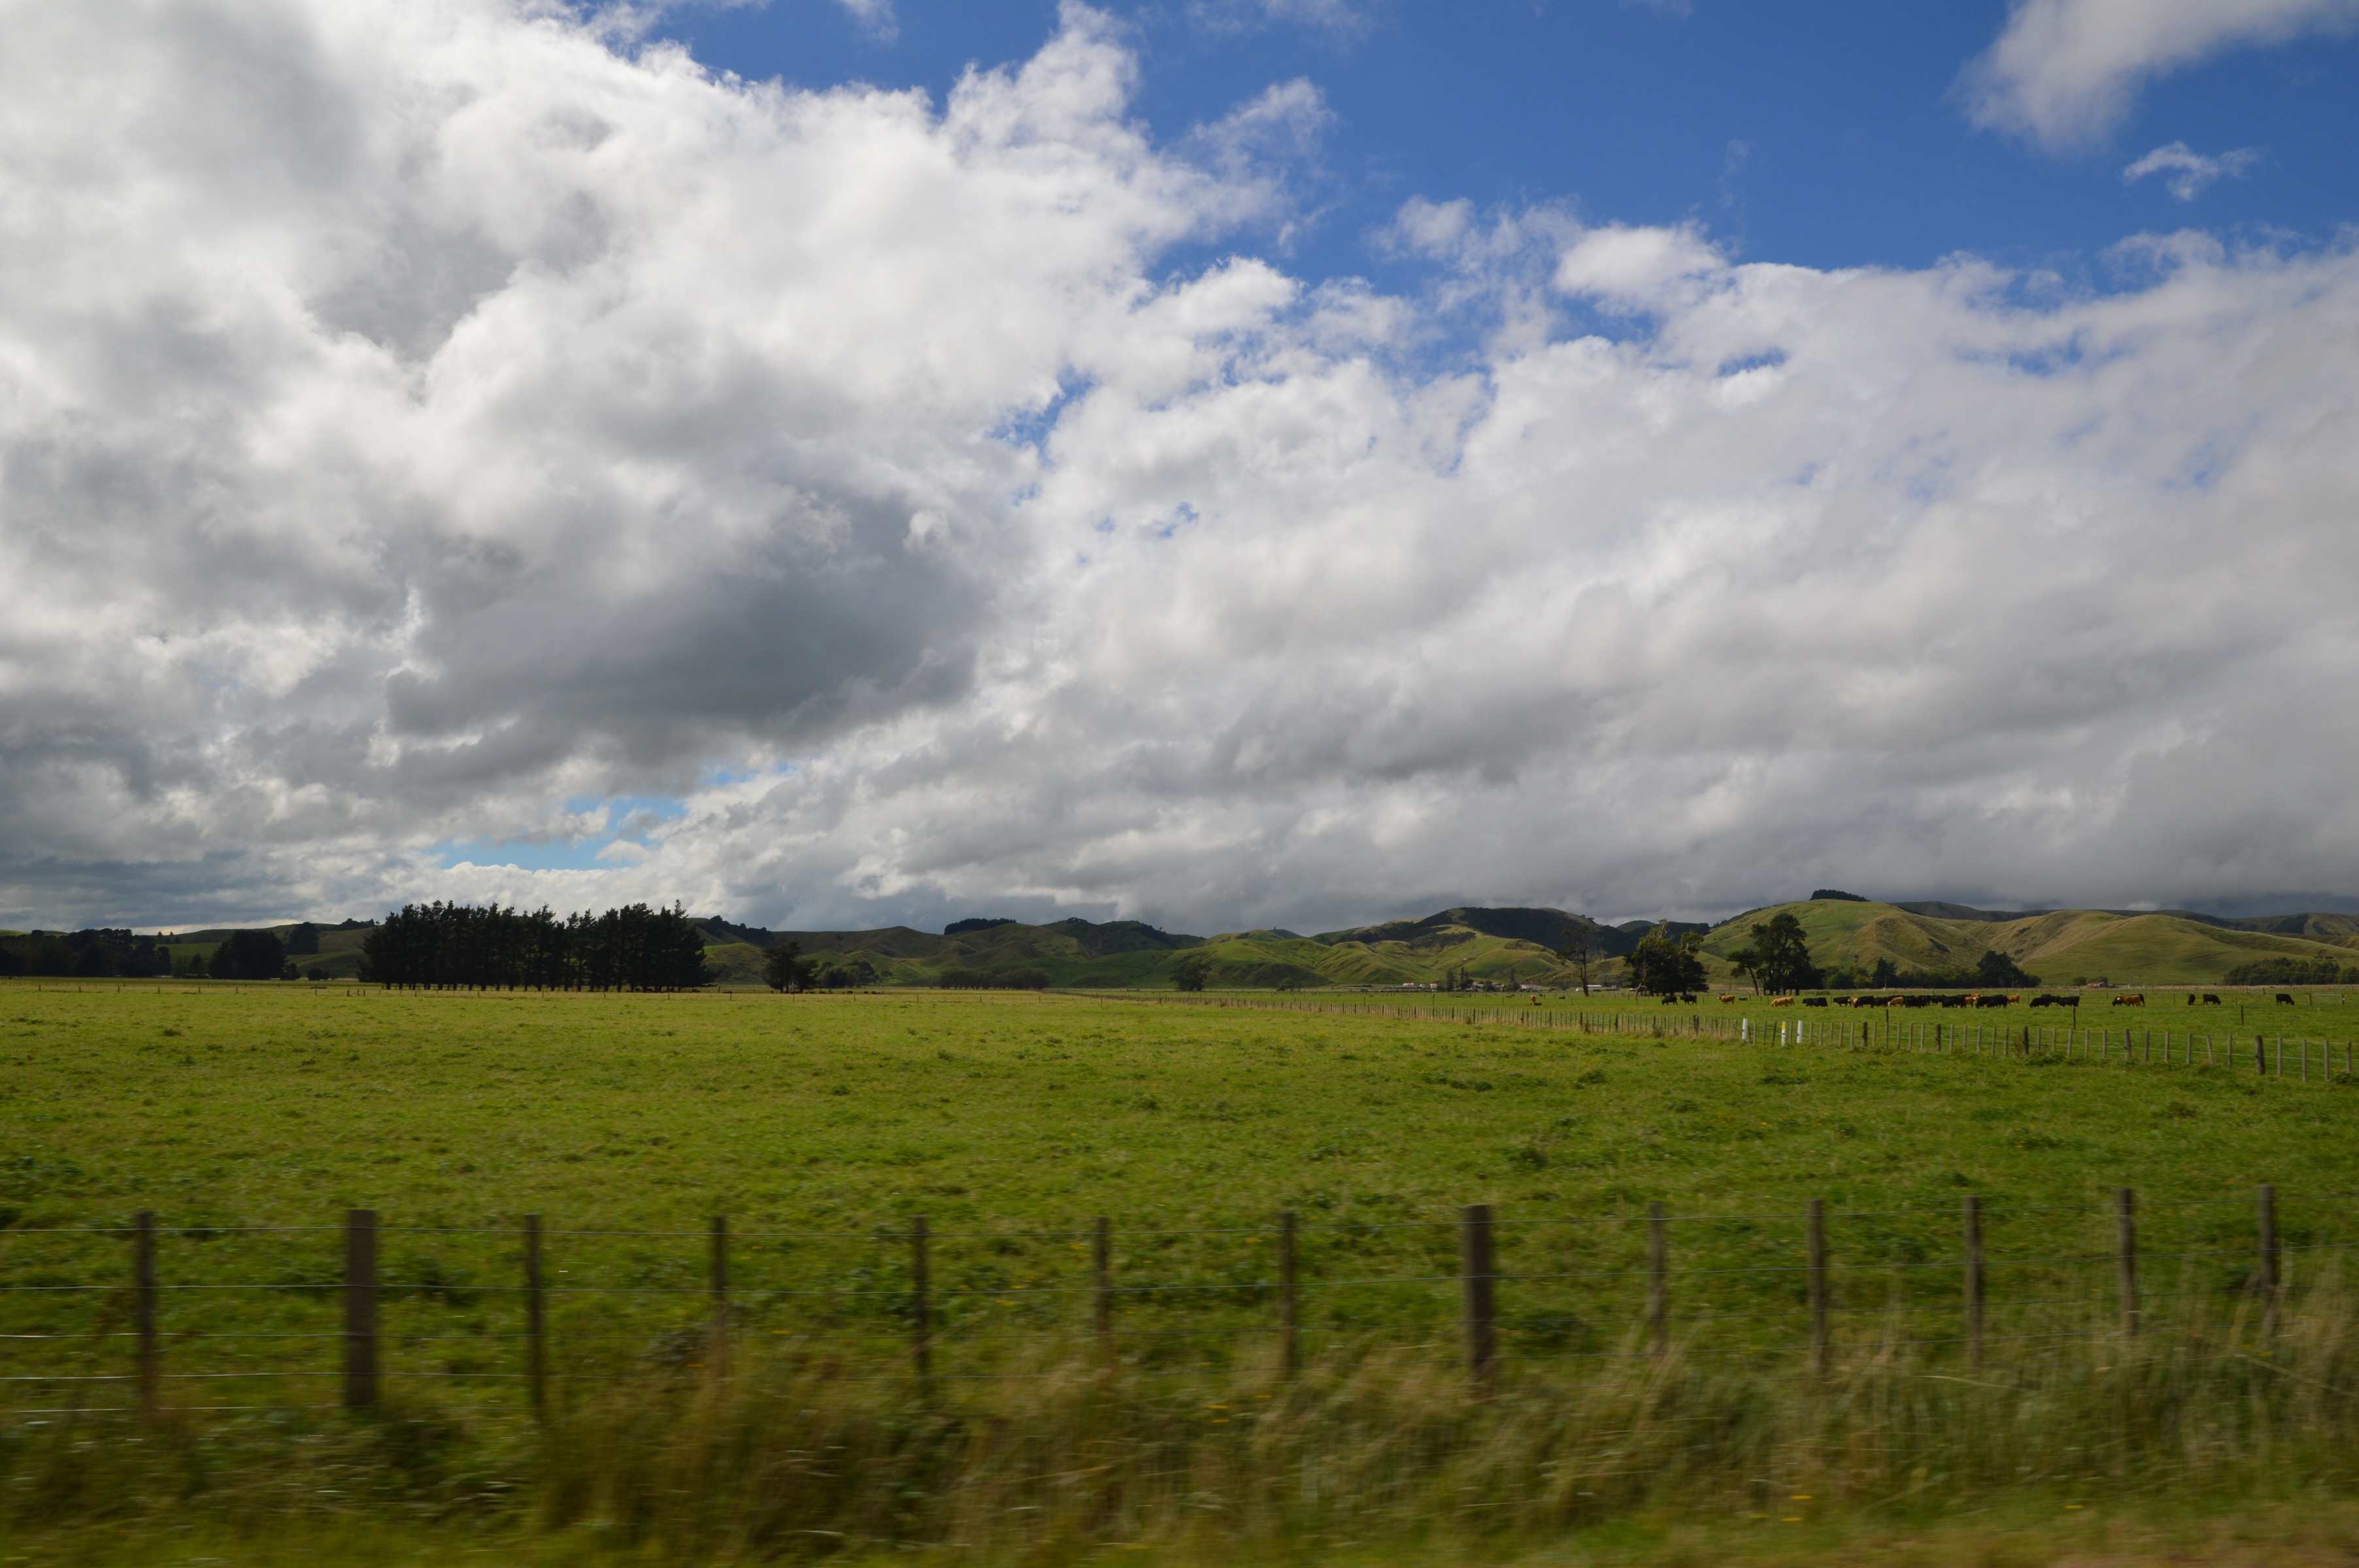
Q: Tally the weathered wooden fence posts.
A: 13